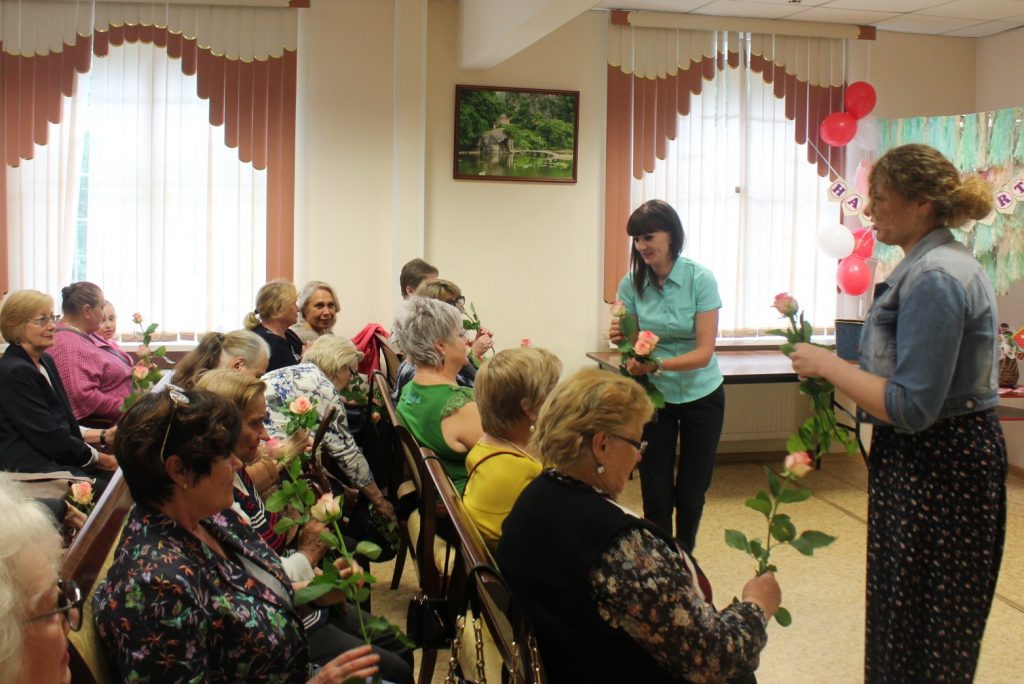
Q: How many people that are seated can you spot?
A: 15